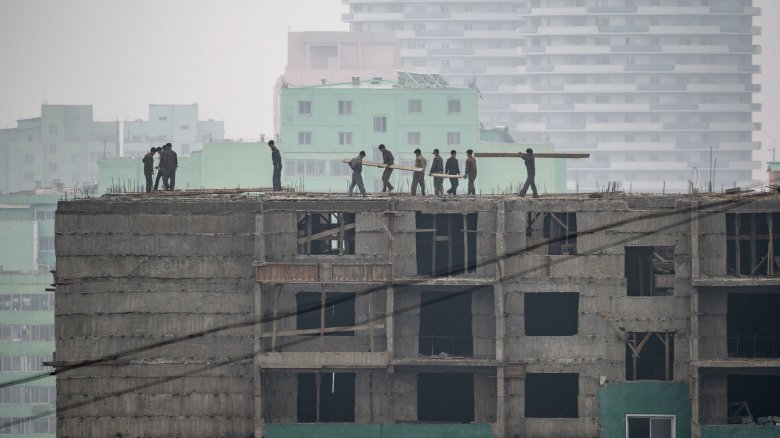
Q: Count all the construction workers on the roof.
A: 12